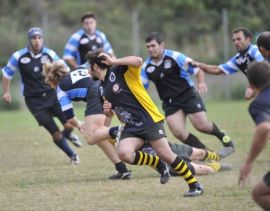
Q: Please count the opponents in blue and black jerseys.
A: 5